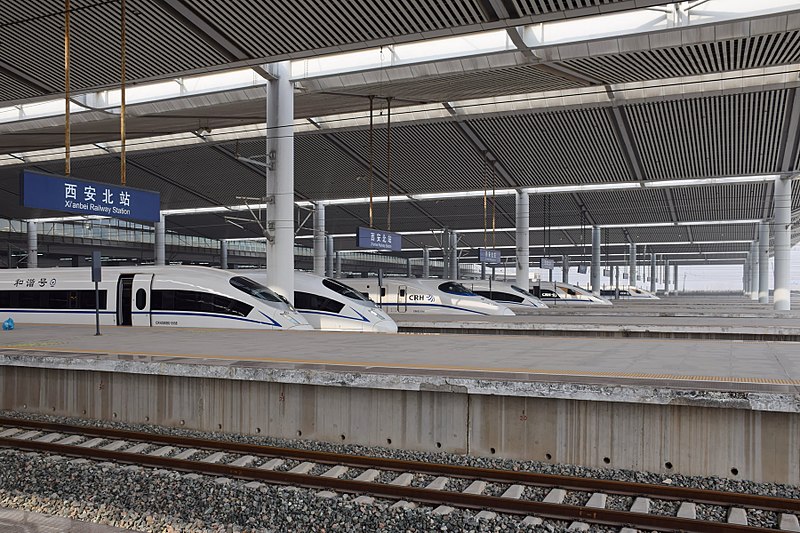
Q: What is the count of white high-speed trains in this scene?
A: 6